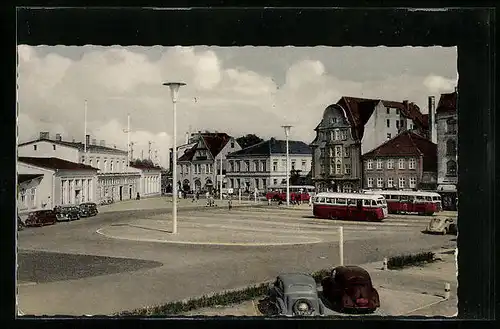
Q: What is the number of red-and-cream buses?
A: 3